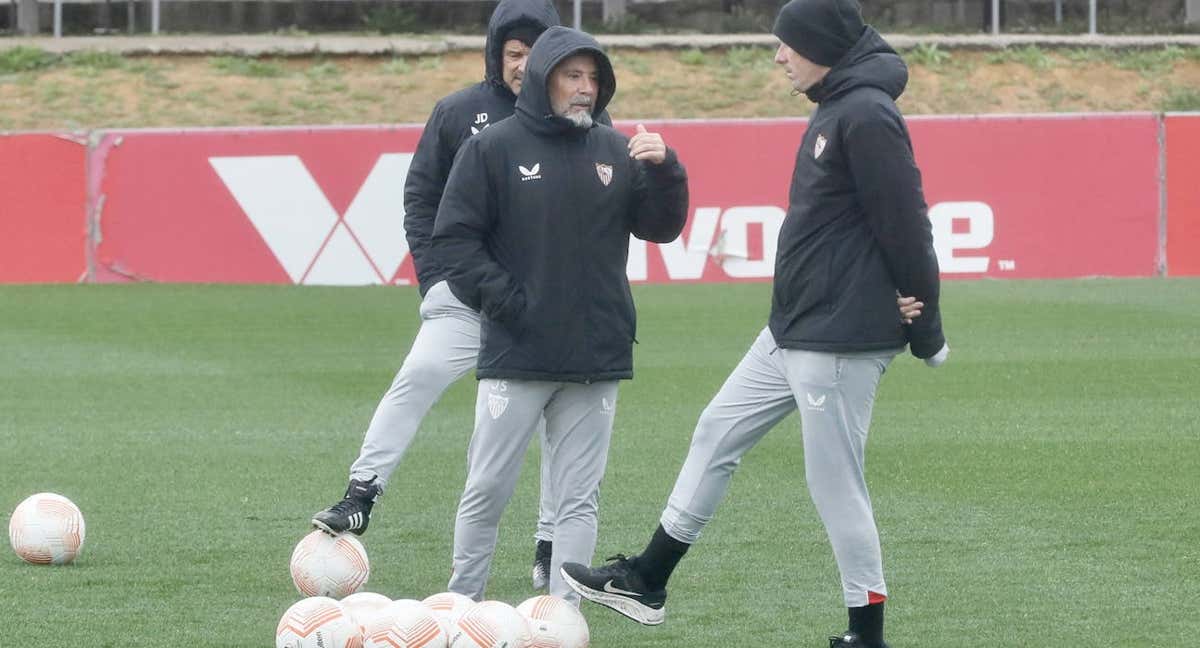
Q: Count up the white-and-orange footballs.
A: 8